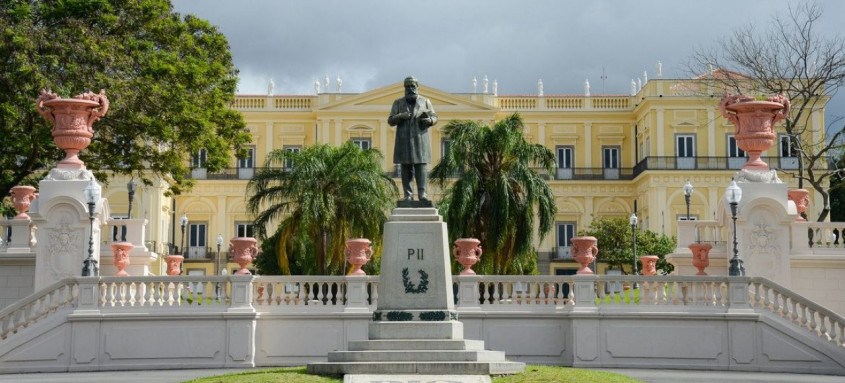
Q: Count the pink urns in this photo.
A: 12